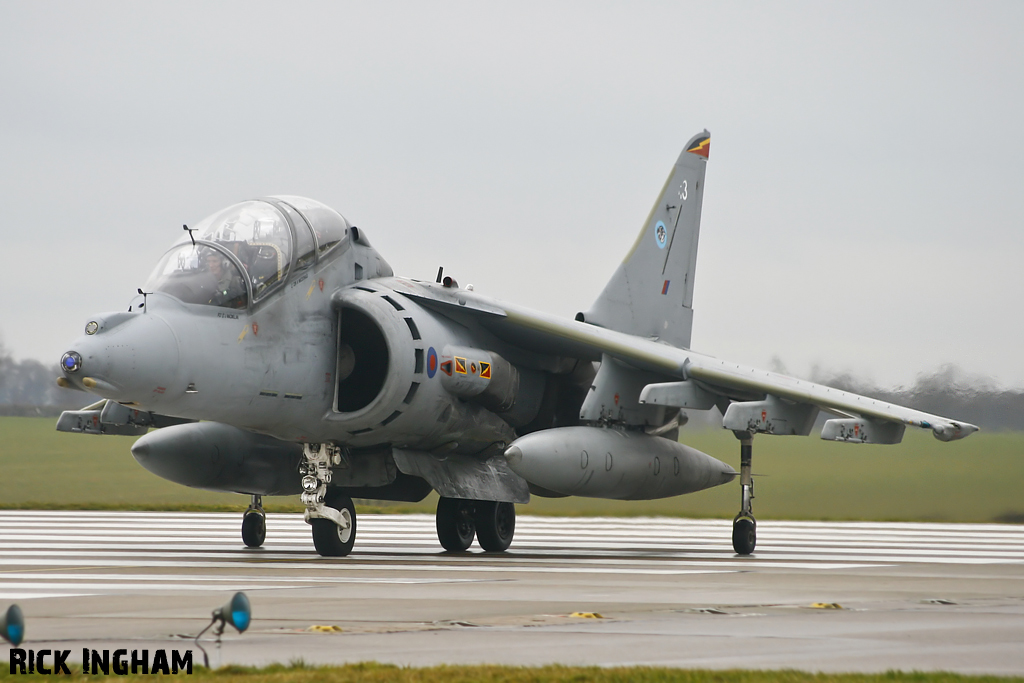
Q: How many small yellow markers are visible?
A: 3